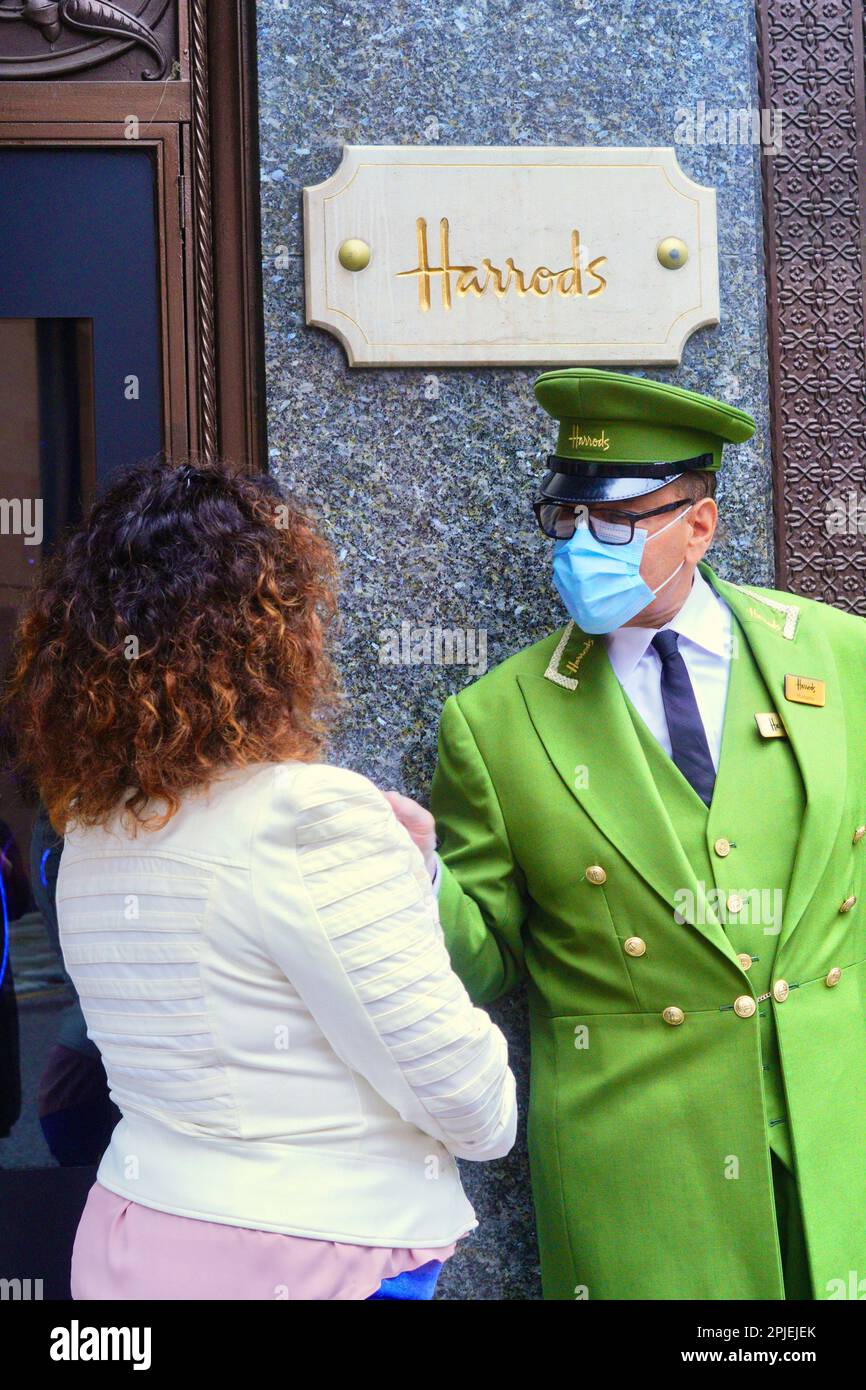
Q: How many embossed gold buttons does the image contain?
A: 11